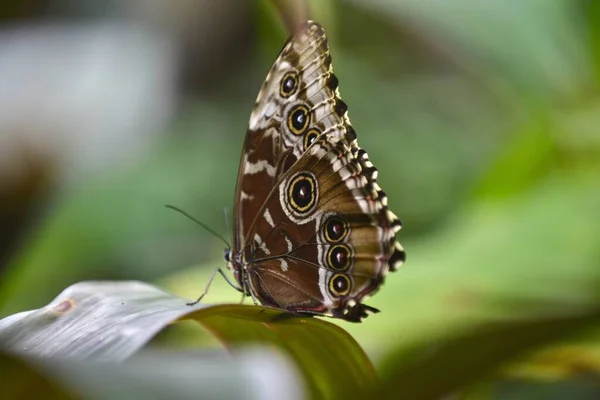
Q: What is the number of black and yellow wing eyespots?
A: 7